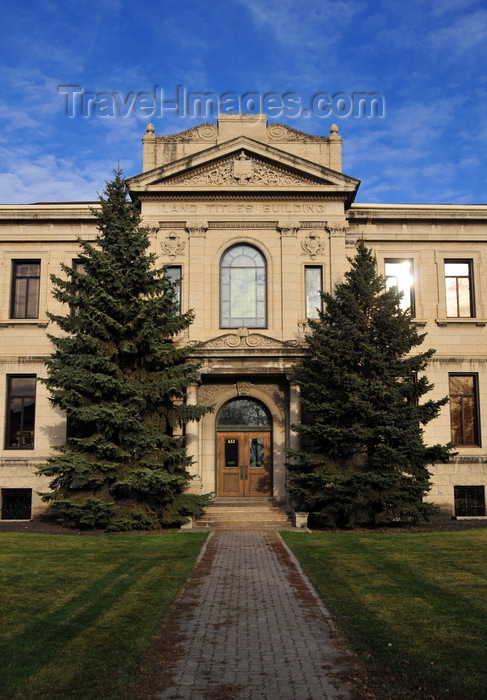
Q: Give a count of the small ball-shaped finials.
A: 2